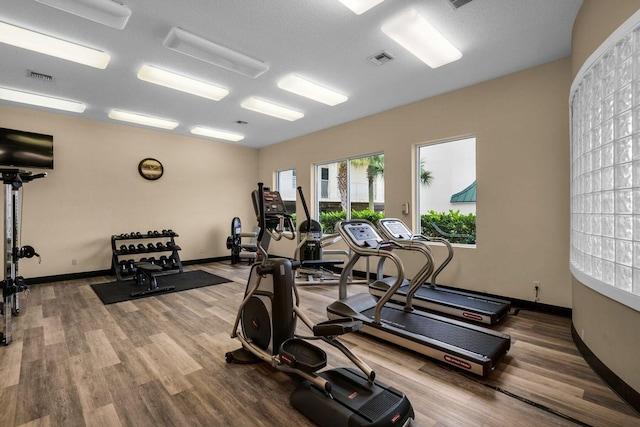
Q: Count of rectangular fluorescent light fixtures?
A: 11